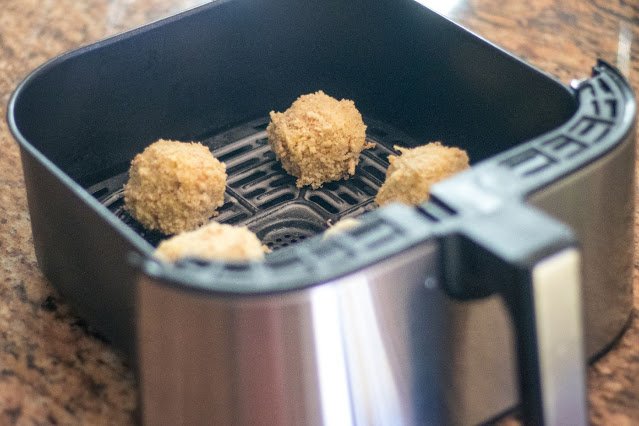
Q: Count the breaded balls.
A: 5